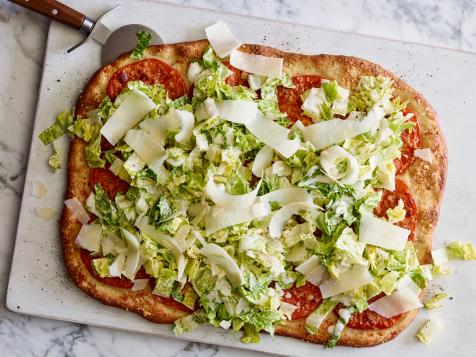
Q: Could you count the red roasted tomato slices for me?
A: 10